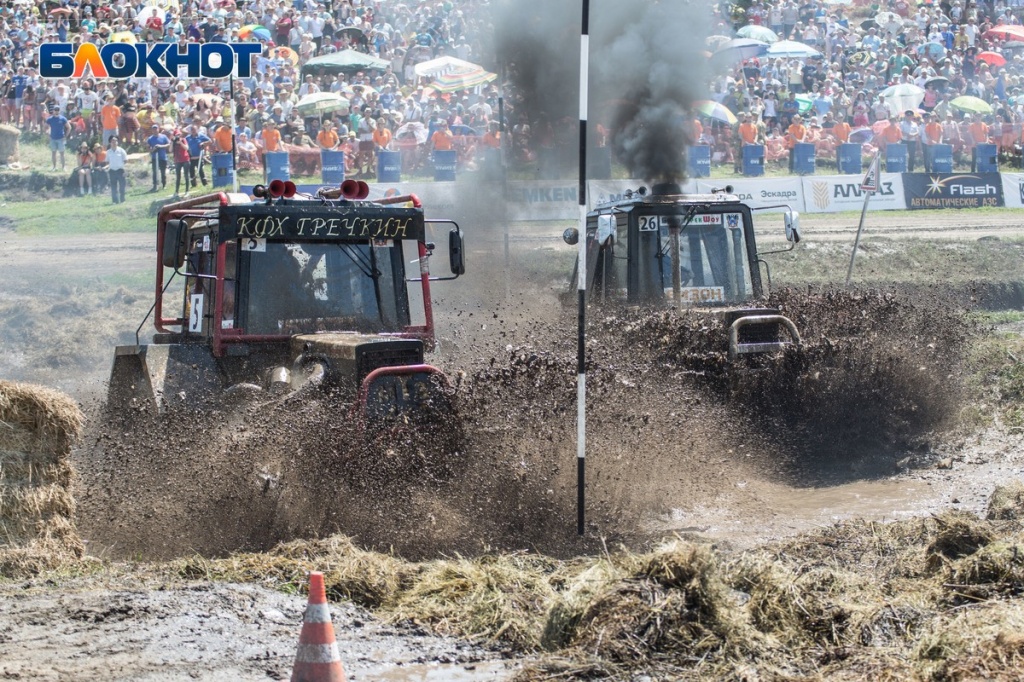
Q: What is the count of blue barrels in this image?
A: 12